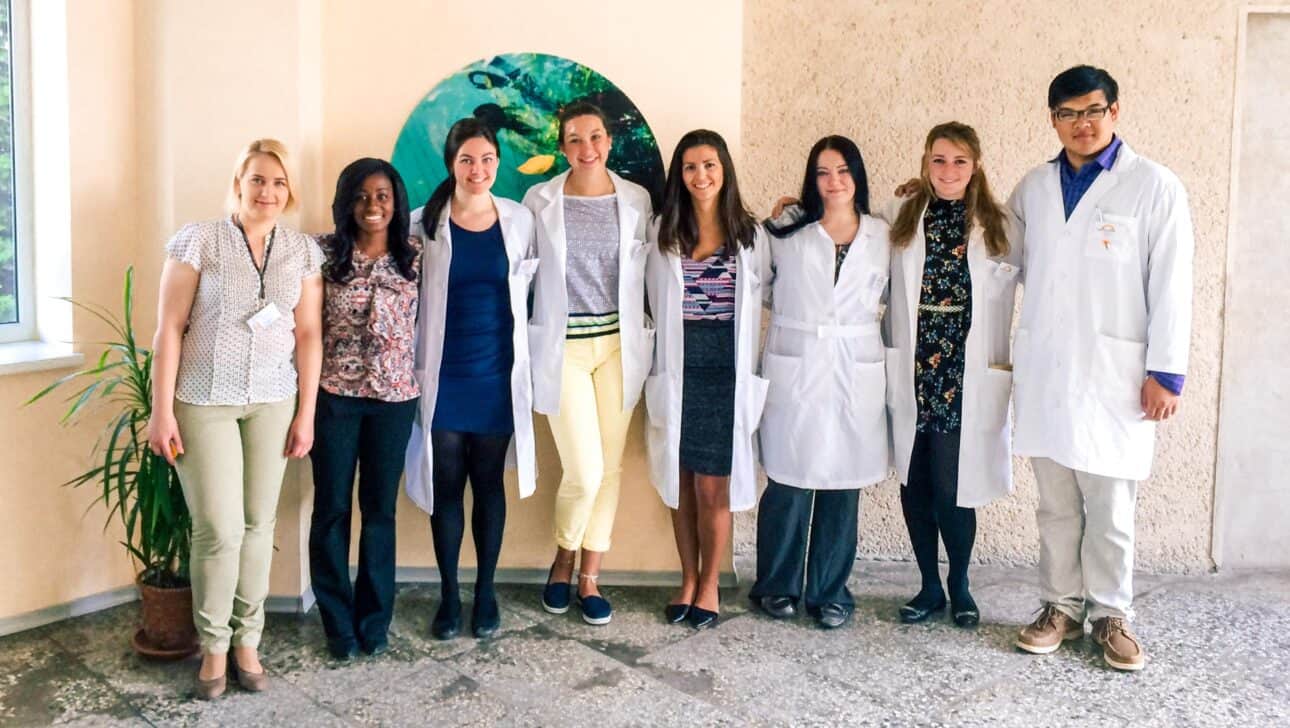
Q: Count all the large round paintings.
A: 1